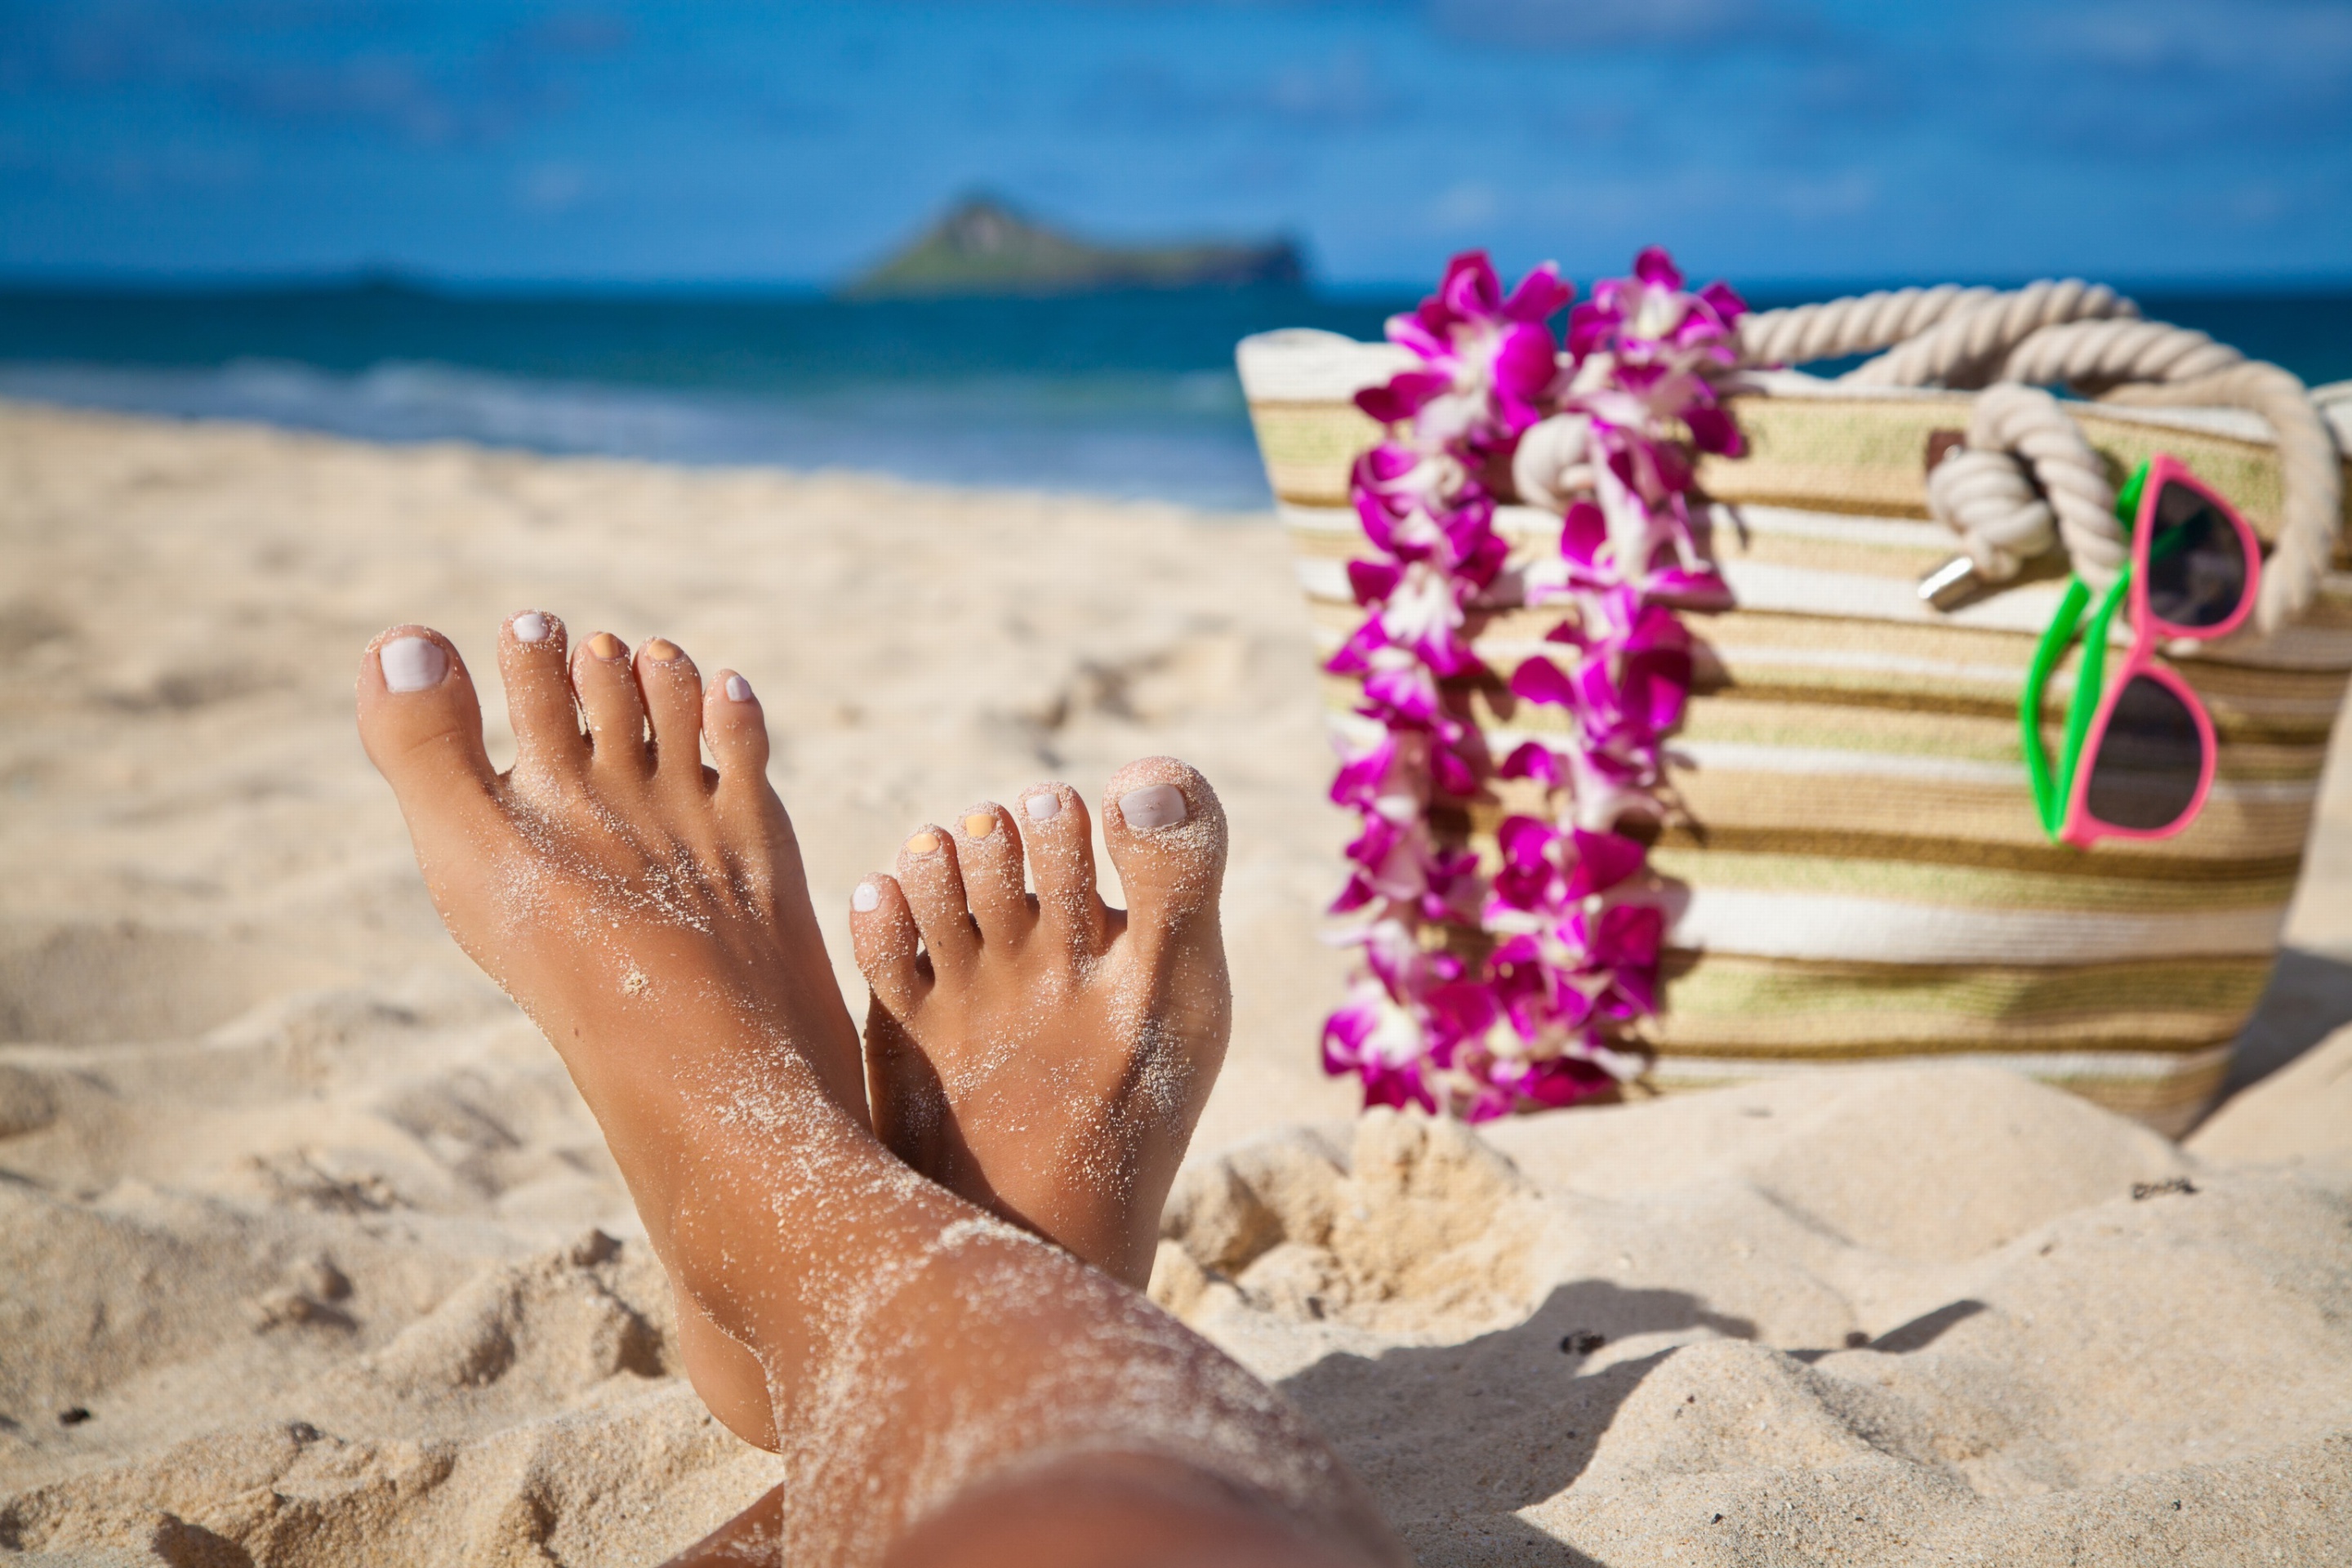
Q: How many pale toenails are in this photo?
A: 6